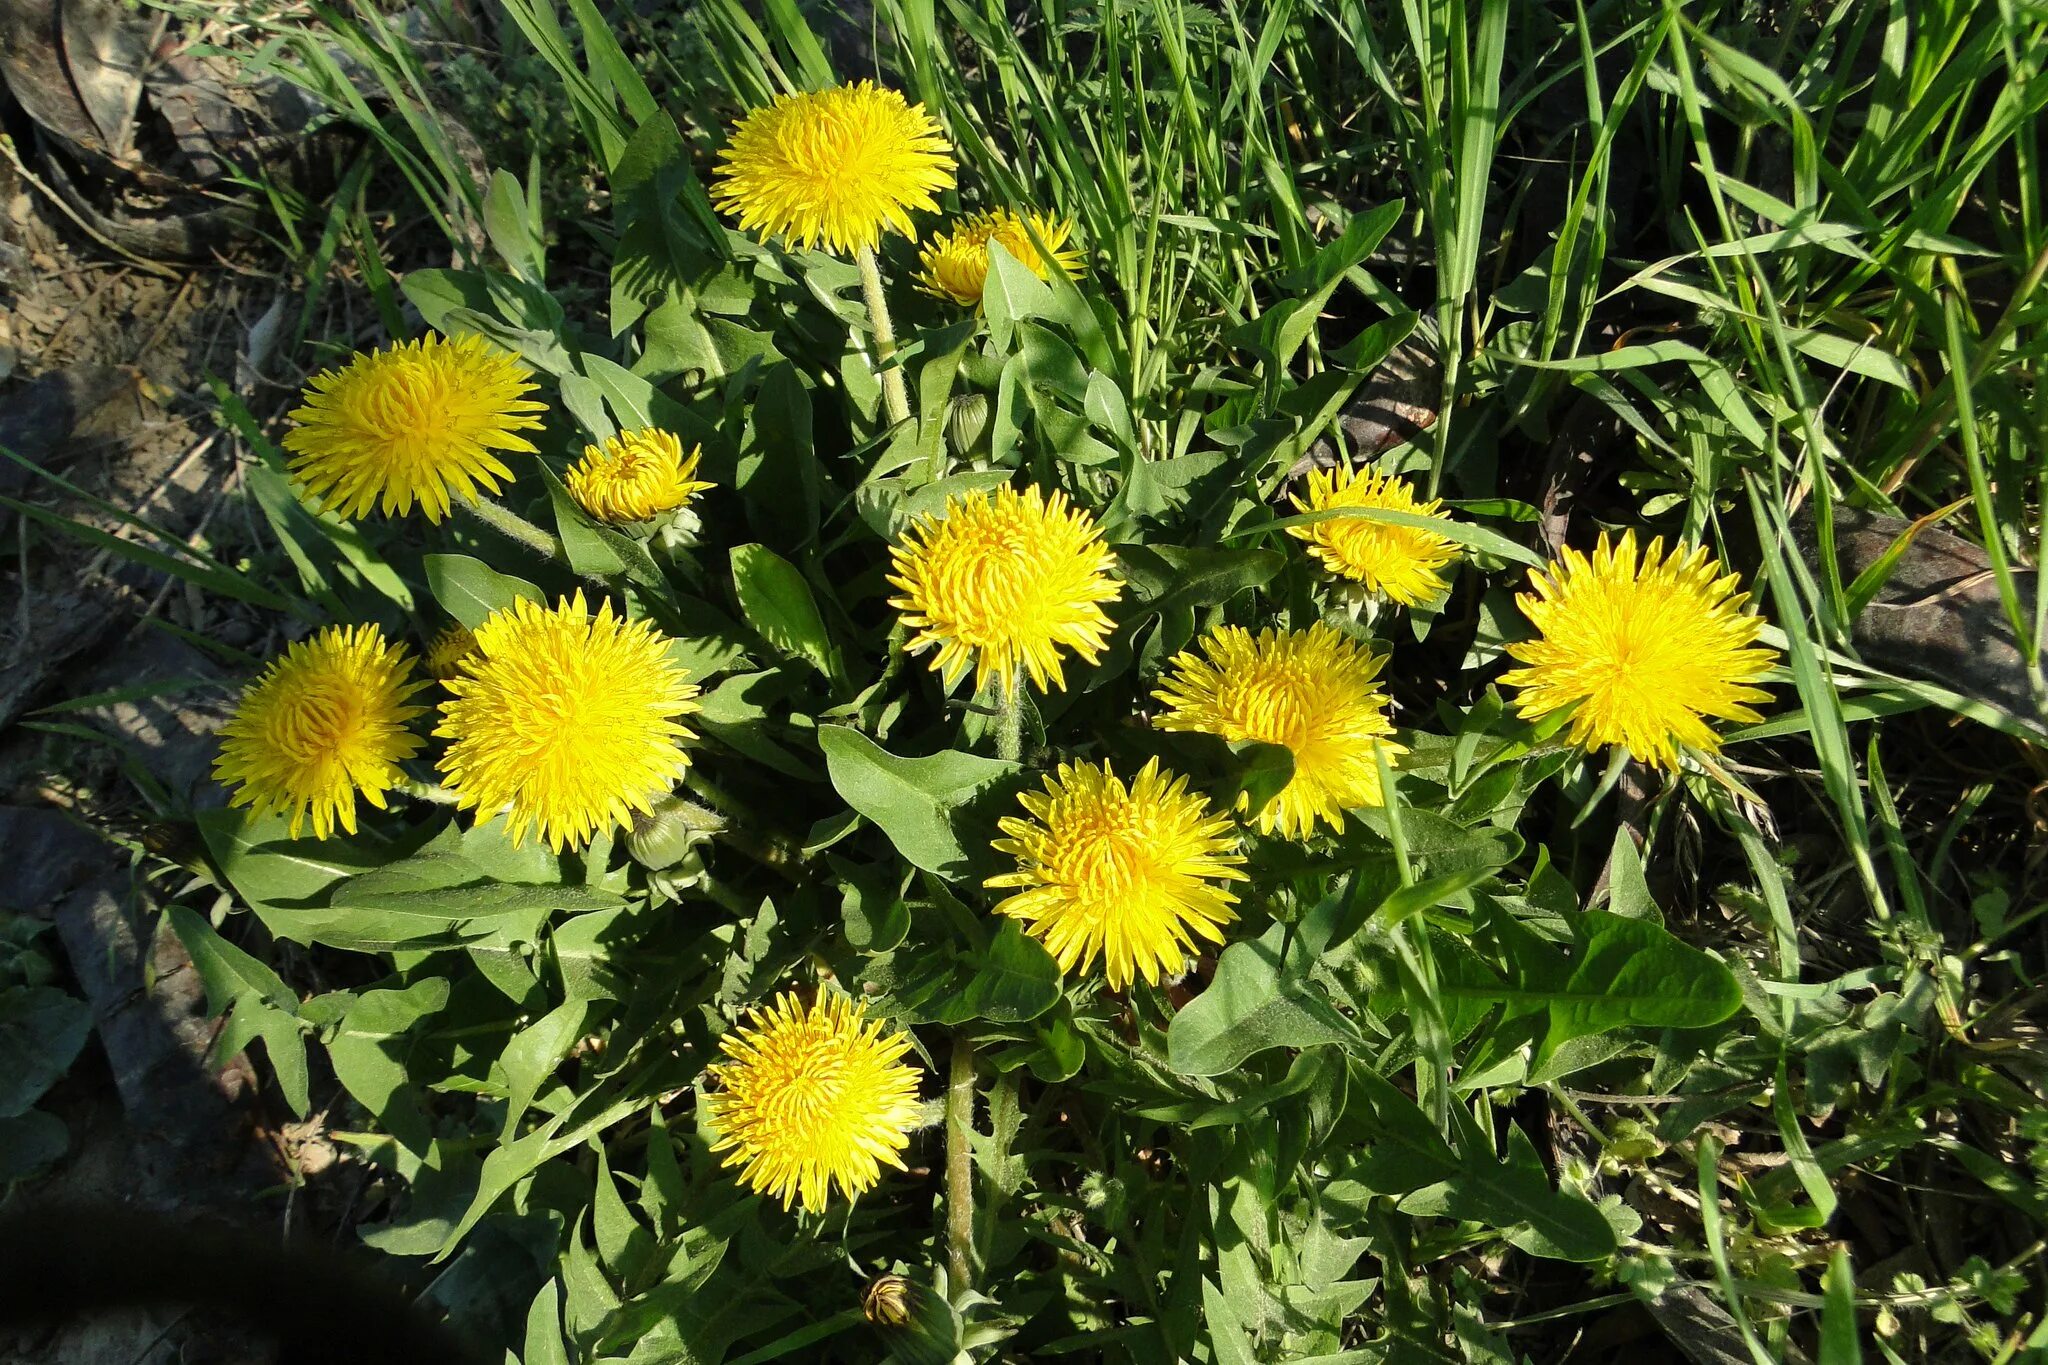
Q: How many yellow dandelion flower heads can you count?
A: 13